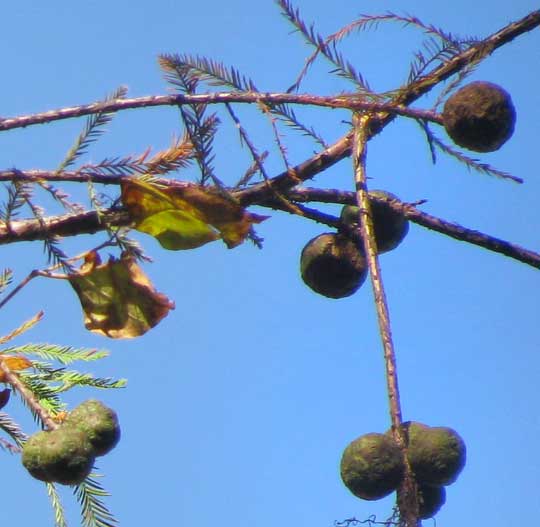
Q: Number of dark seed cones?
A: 8